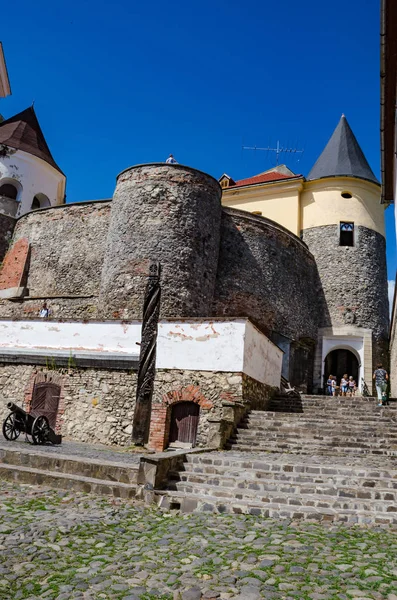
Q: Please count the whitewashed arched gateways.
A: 1